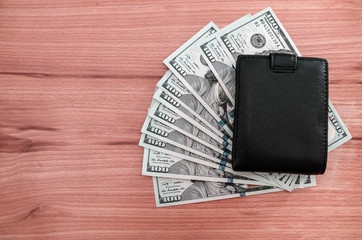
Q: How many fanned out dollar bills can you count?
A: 10